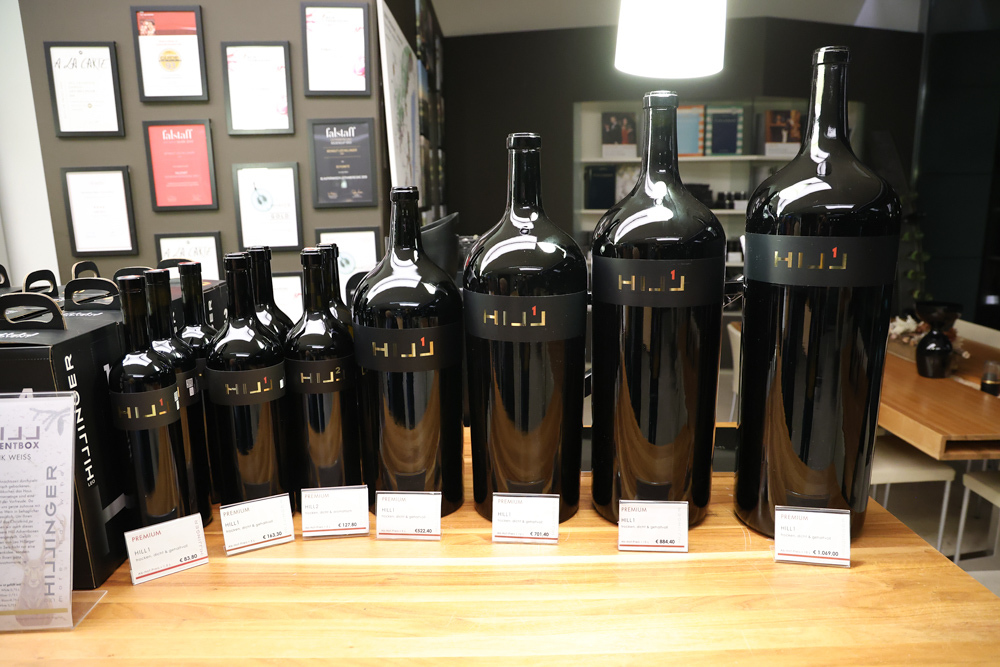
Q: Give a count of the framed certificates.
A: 11